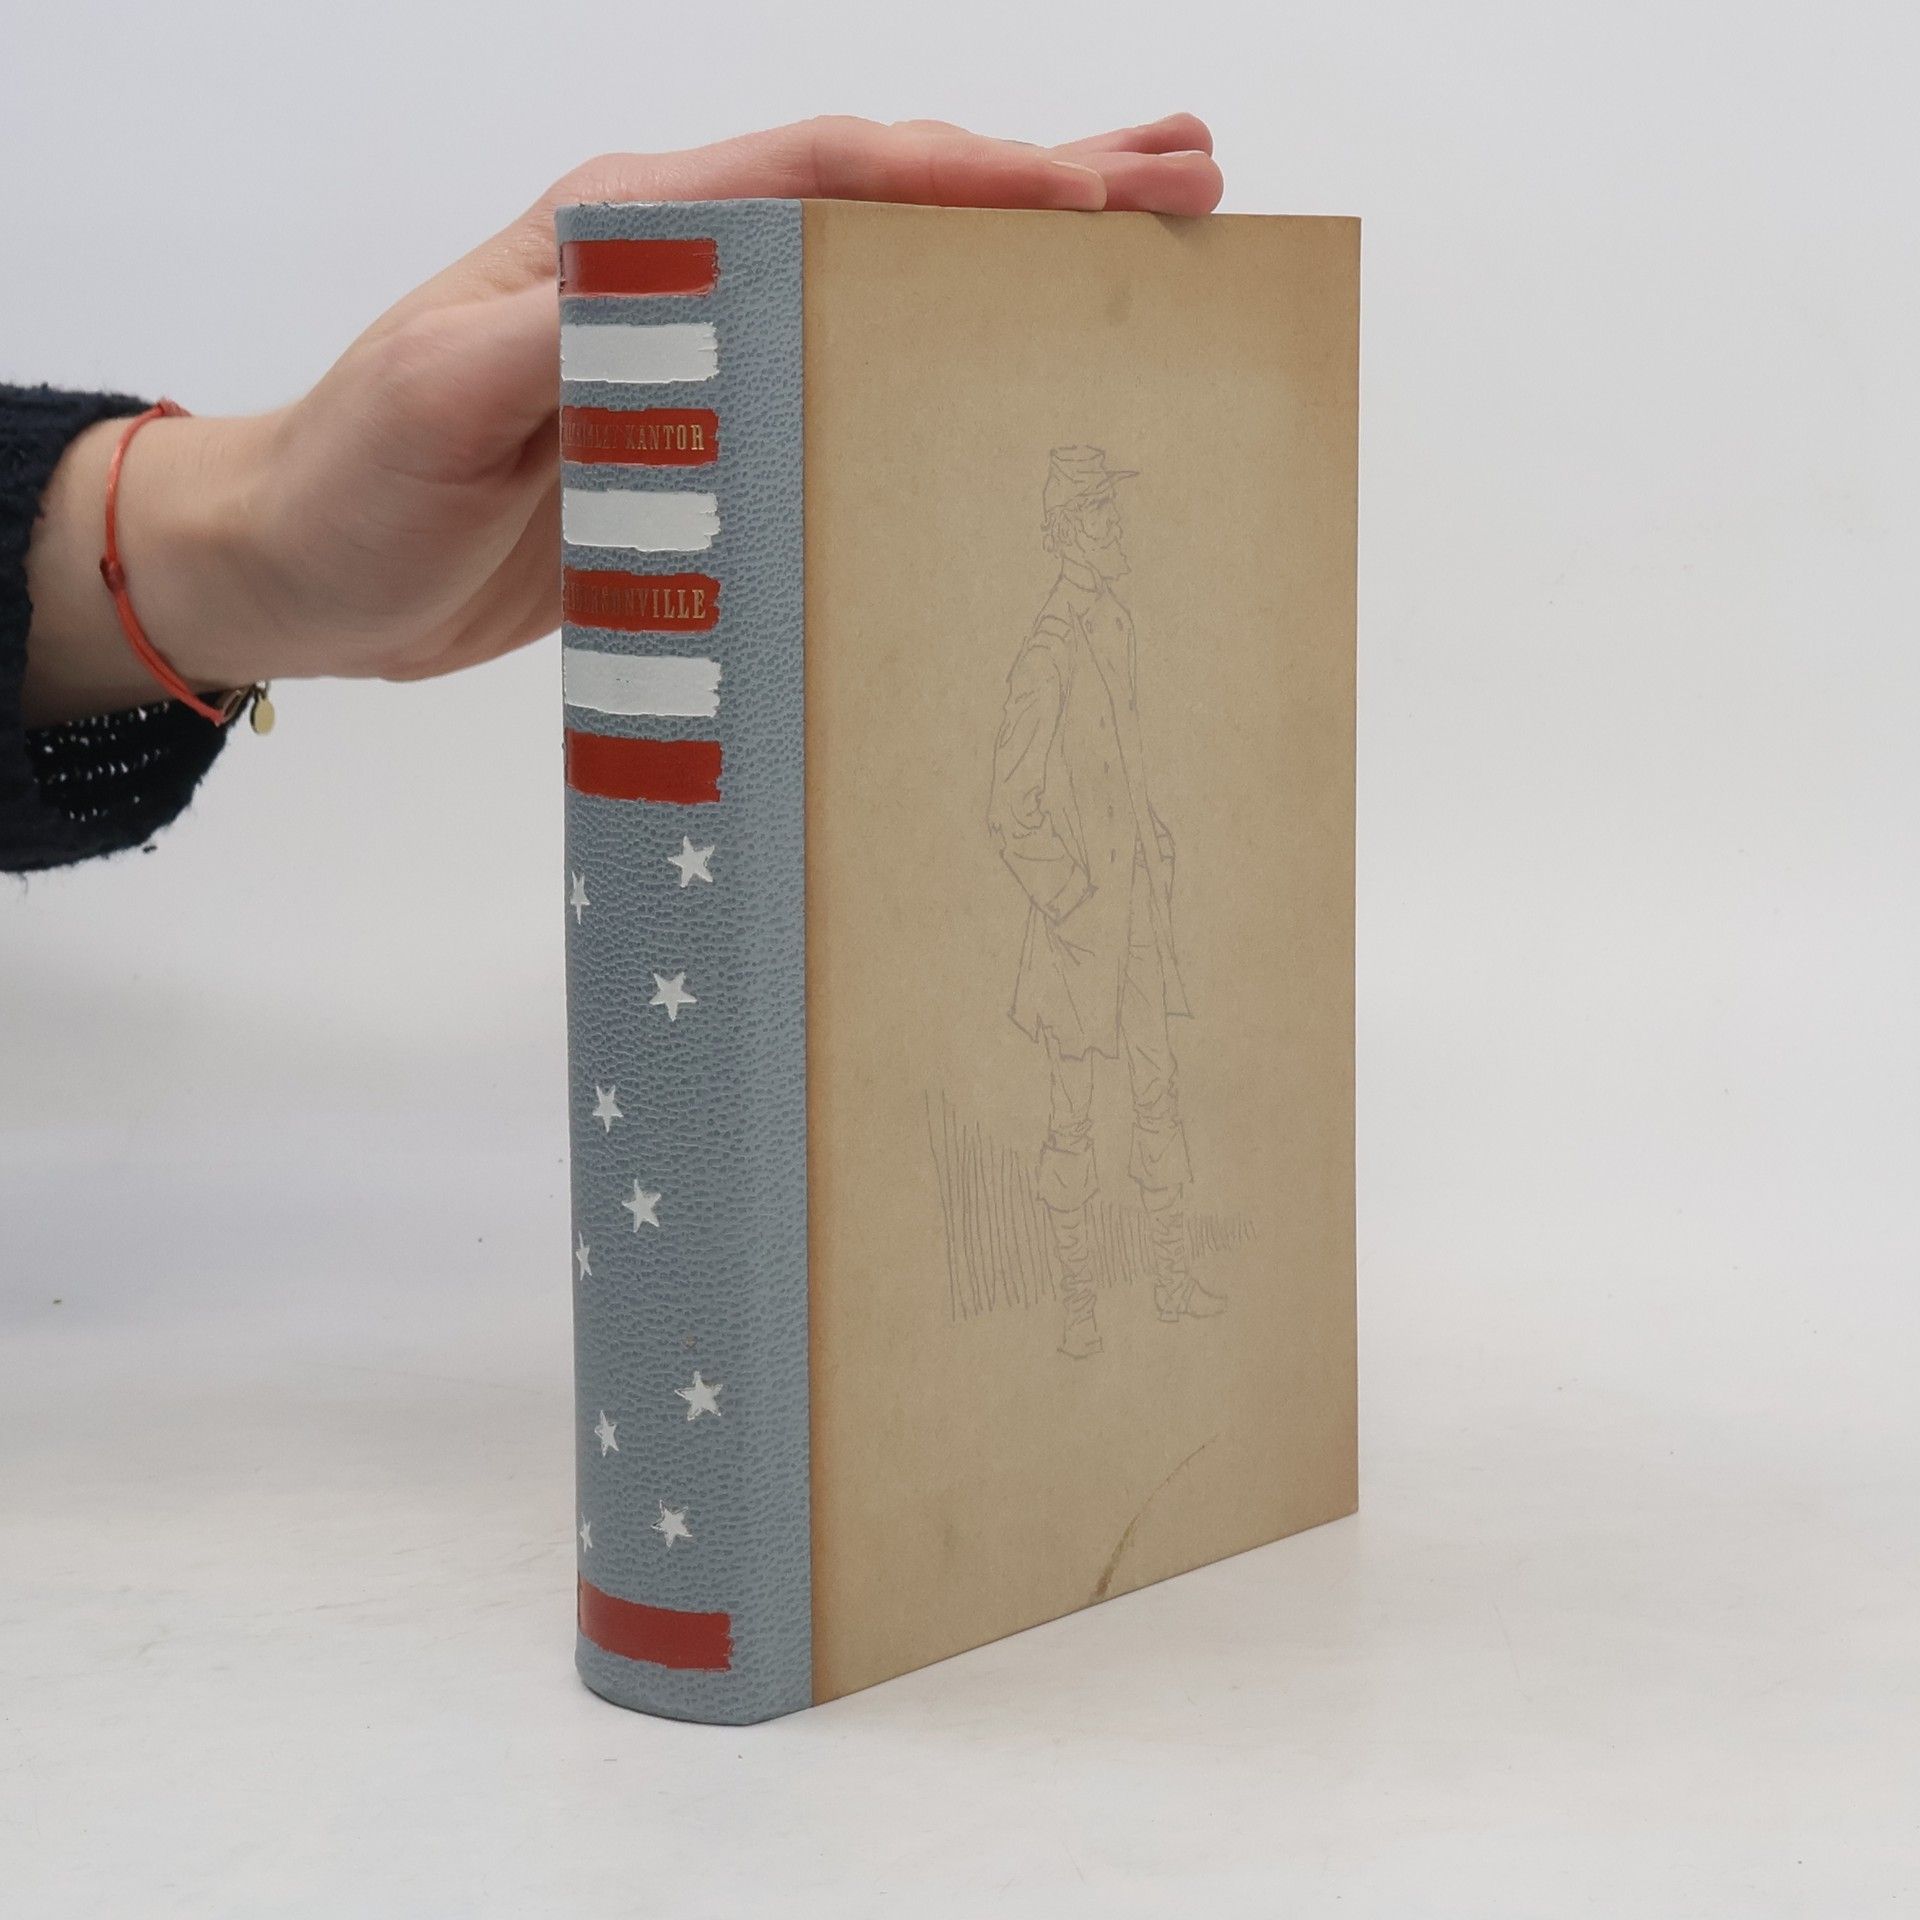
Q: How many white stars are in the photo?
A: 10